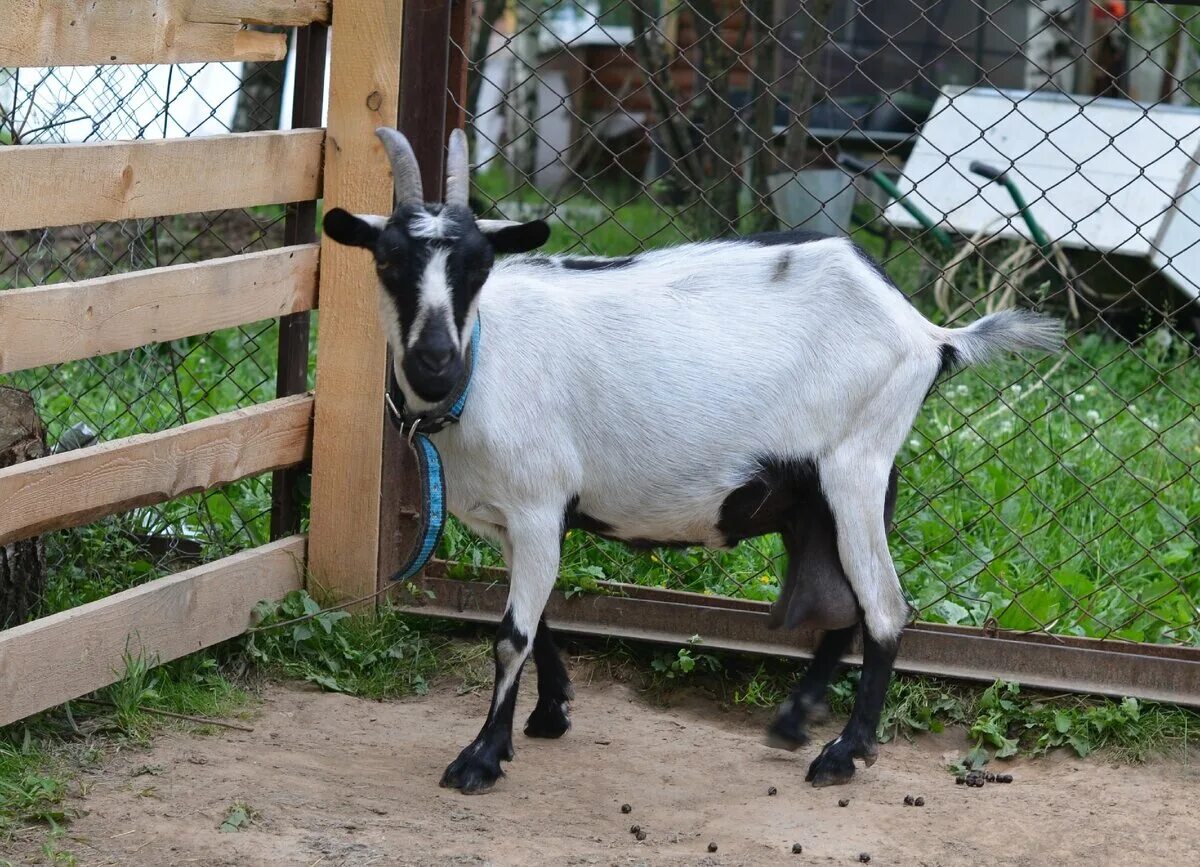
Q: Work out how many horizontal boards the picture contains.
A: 5